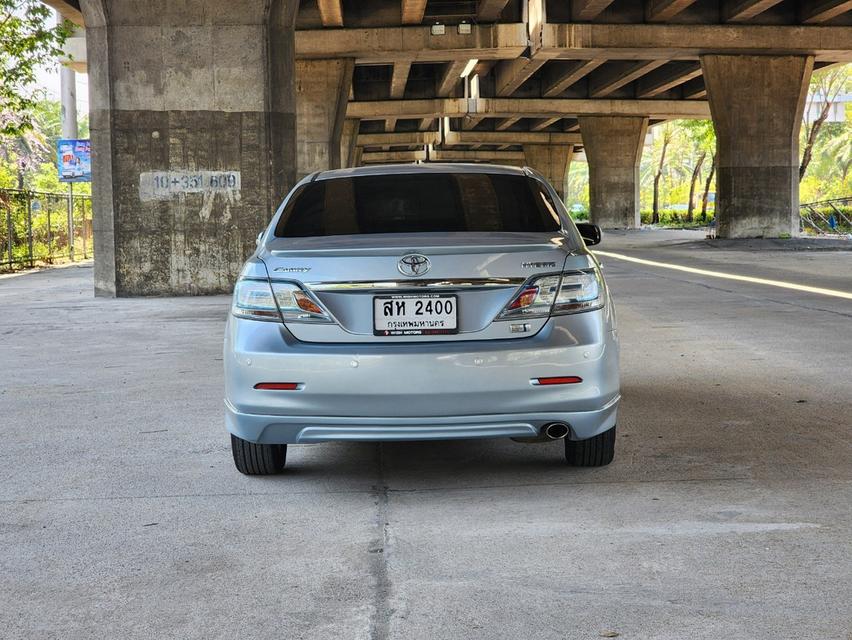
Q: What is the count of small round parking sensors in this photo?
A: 4